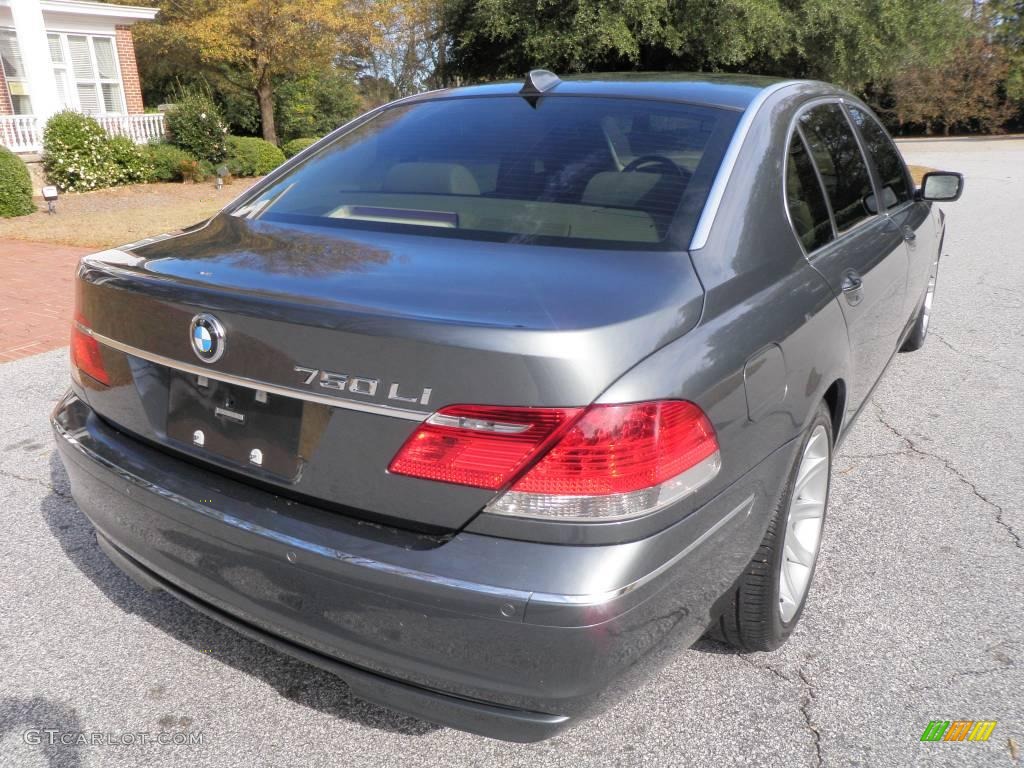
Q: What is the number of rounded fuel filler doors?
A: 1